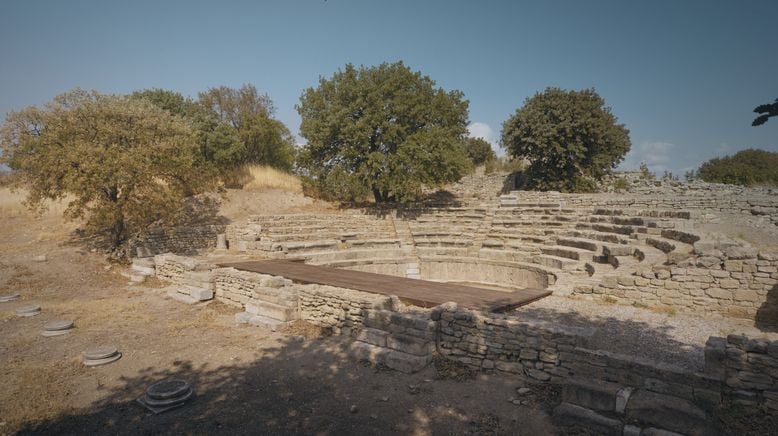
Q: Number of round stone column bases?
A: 5